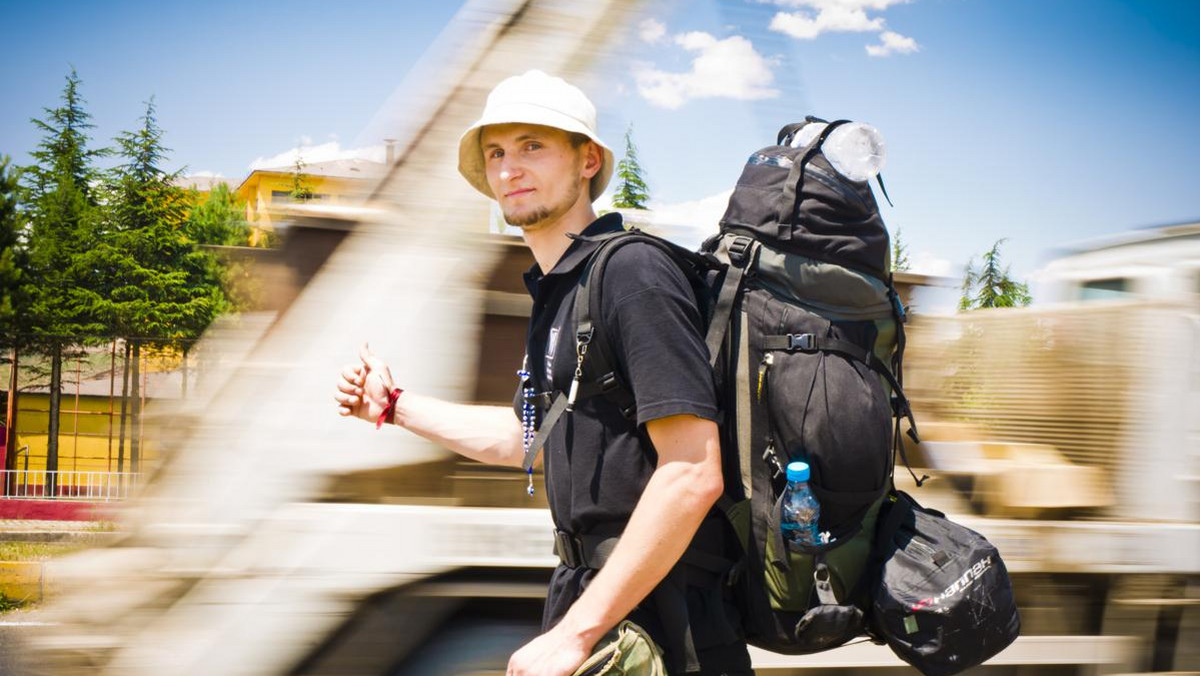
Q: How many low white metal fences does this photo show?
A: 1